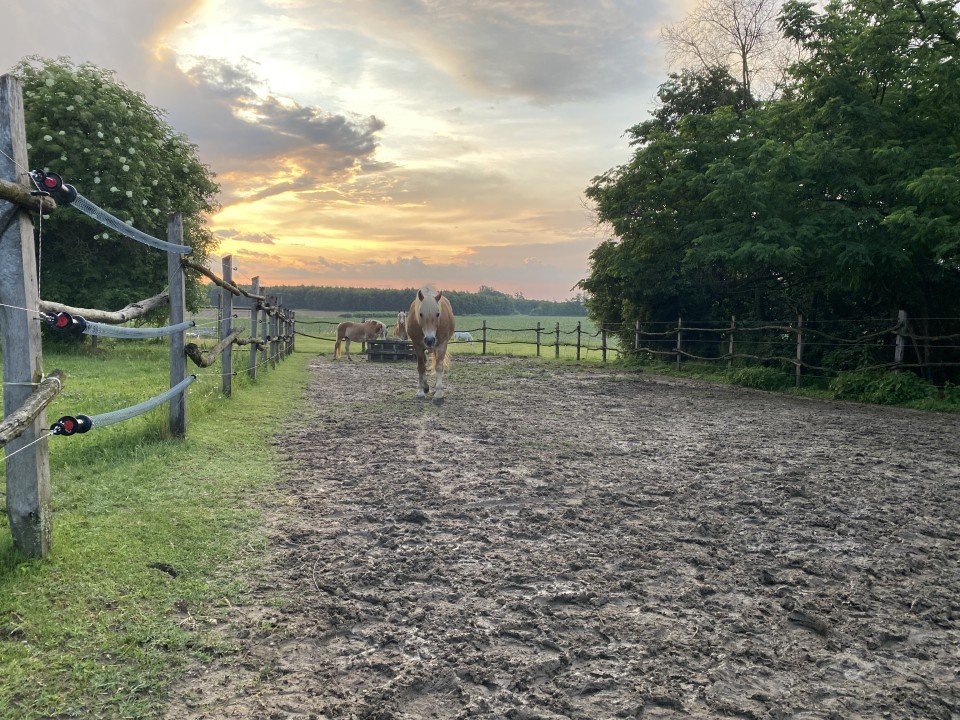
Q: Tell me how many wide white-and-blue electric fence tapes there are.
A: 3